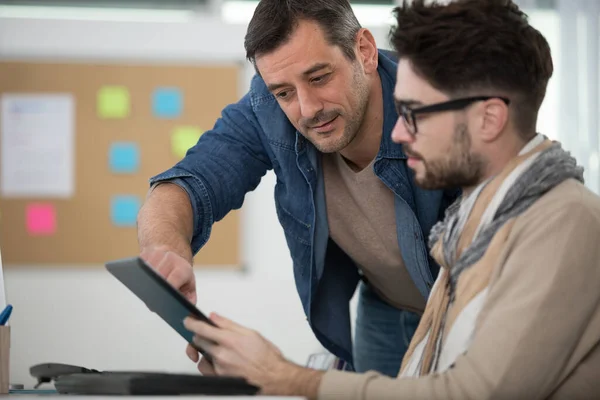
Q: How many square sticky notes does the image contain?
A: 6